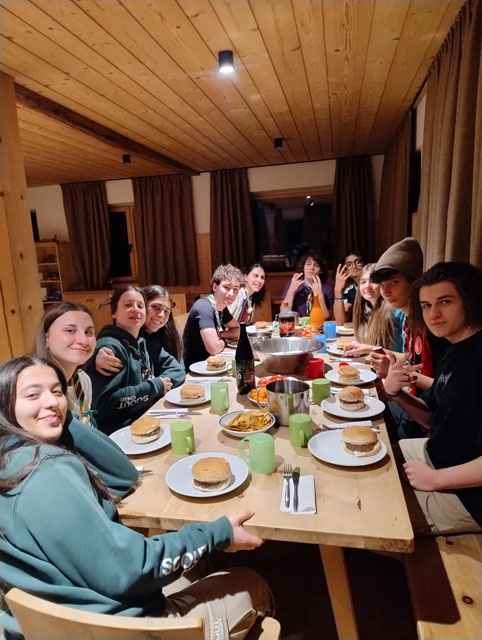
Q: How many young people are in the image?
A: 11